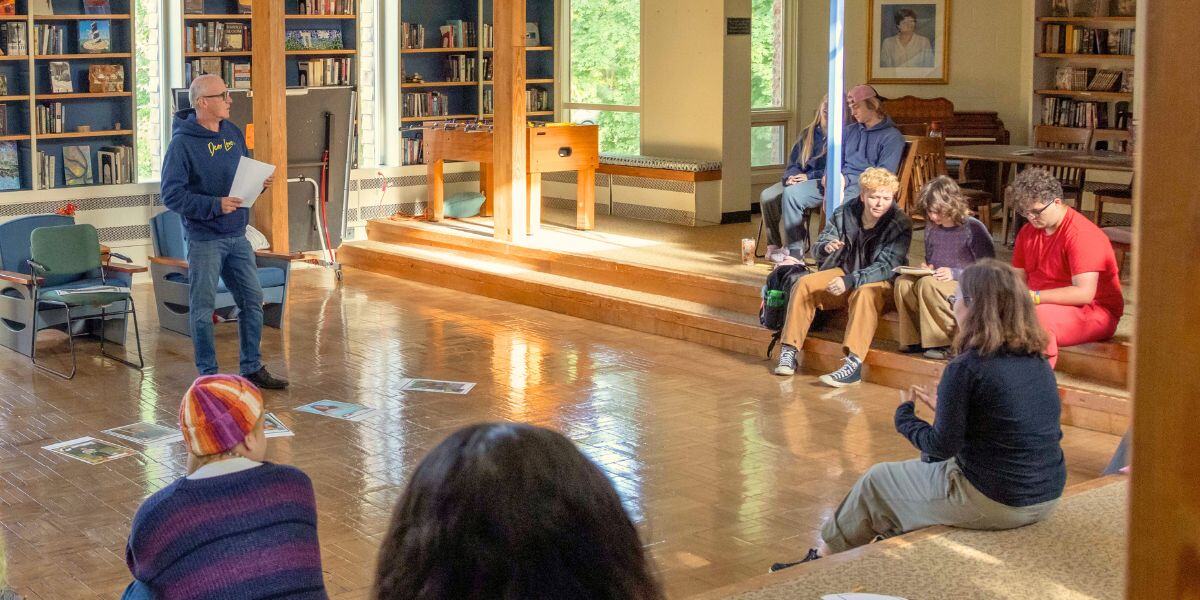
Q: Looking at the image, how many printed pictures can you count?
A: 5